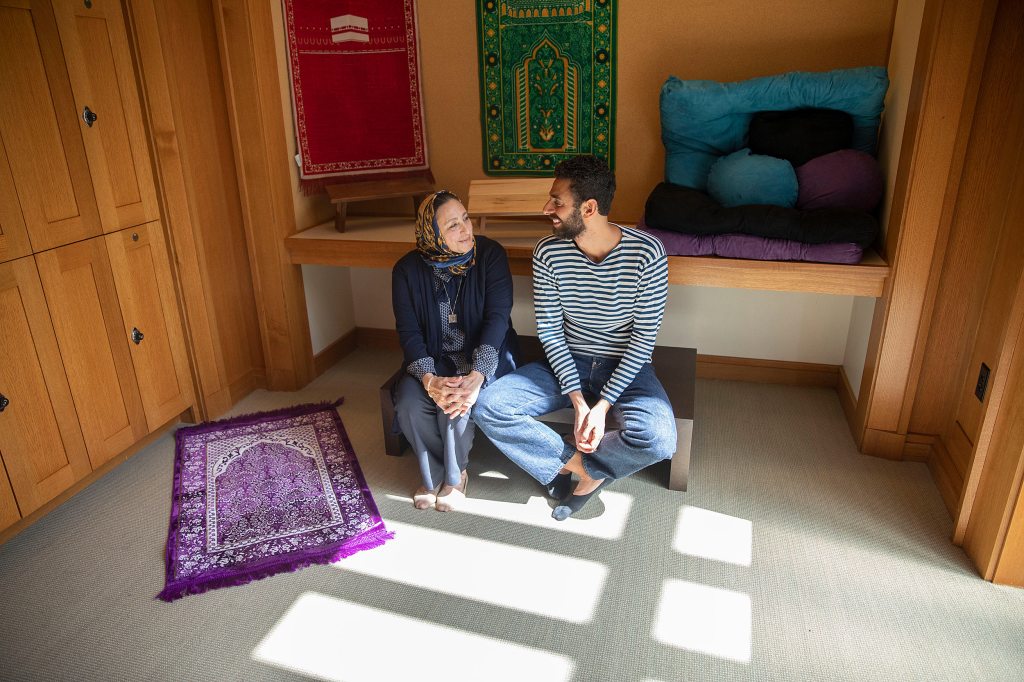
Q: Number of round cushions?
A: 2